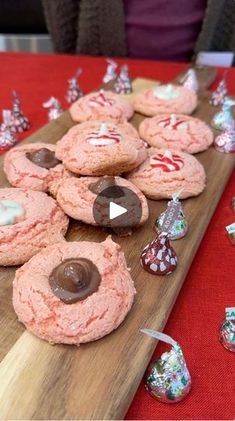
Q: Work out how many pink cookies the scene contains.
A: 9